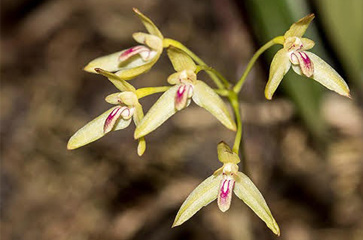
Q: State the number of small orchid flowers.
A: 5